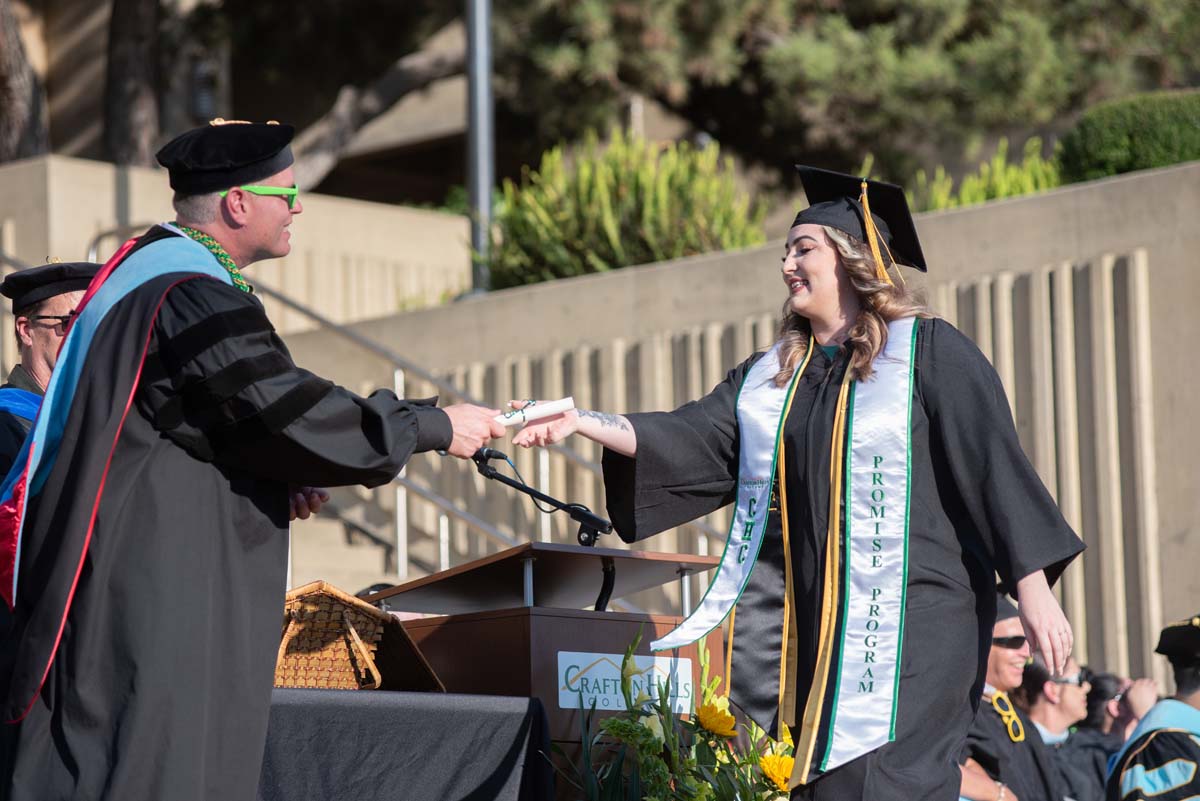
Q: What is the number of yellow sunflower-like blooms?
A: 2